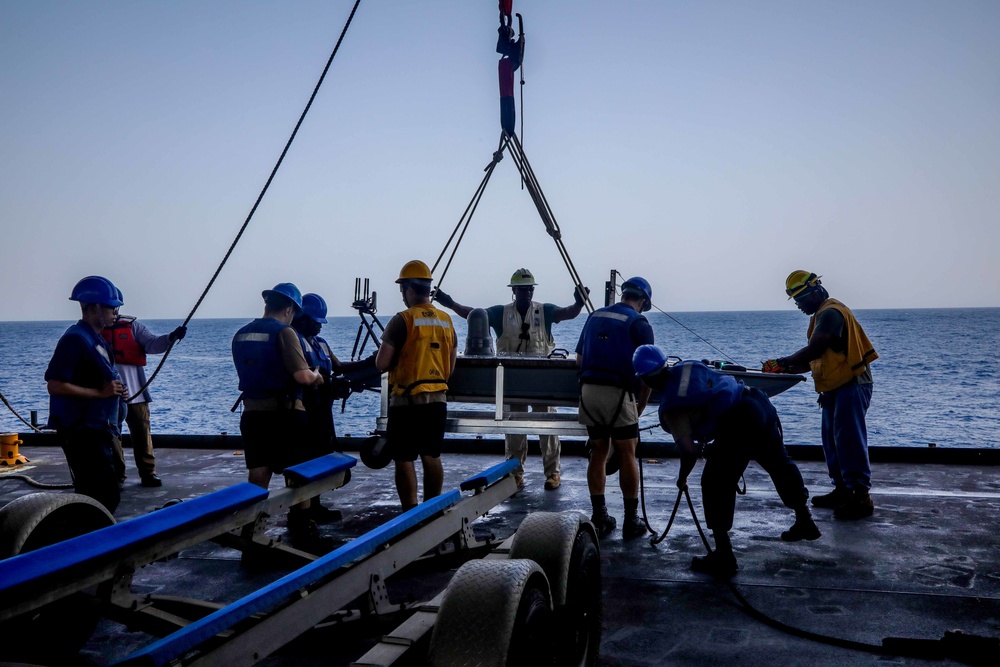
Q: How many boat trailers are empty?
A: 1